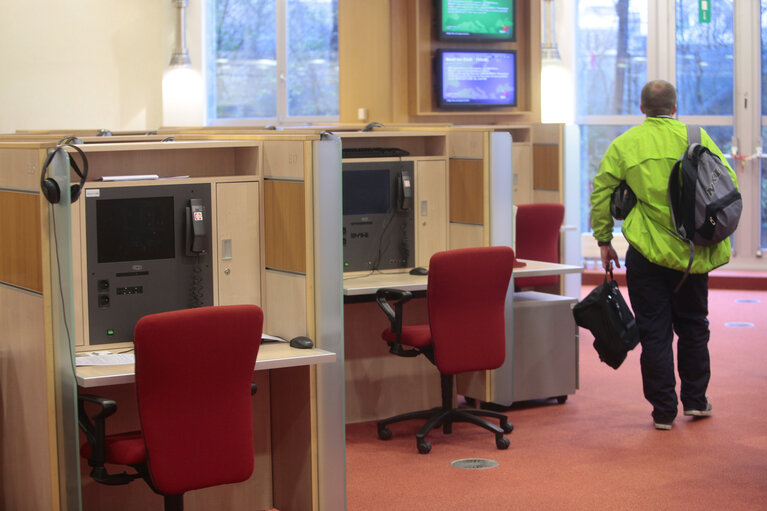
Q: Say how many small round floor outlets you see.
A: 3